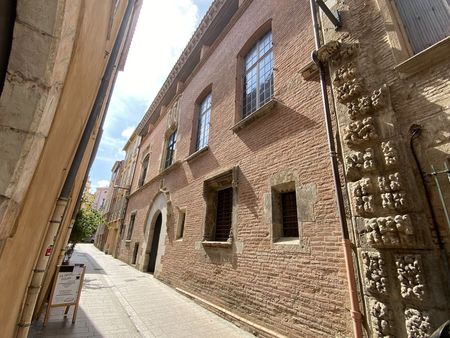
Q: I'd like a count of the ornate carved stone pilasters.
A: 1